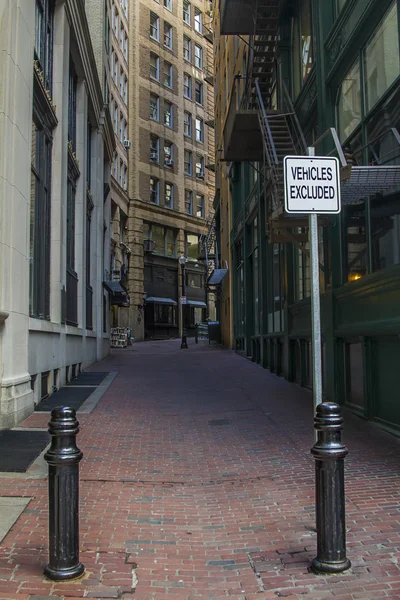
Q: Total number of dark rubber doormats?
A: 3